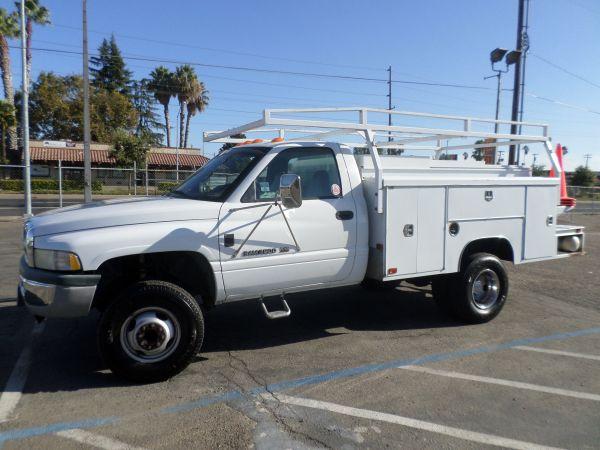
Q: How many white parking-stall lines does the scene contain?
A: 5